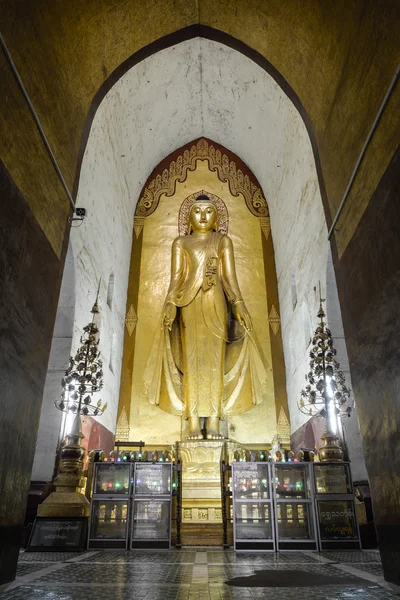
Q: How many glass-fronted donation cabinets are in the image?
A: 5